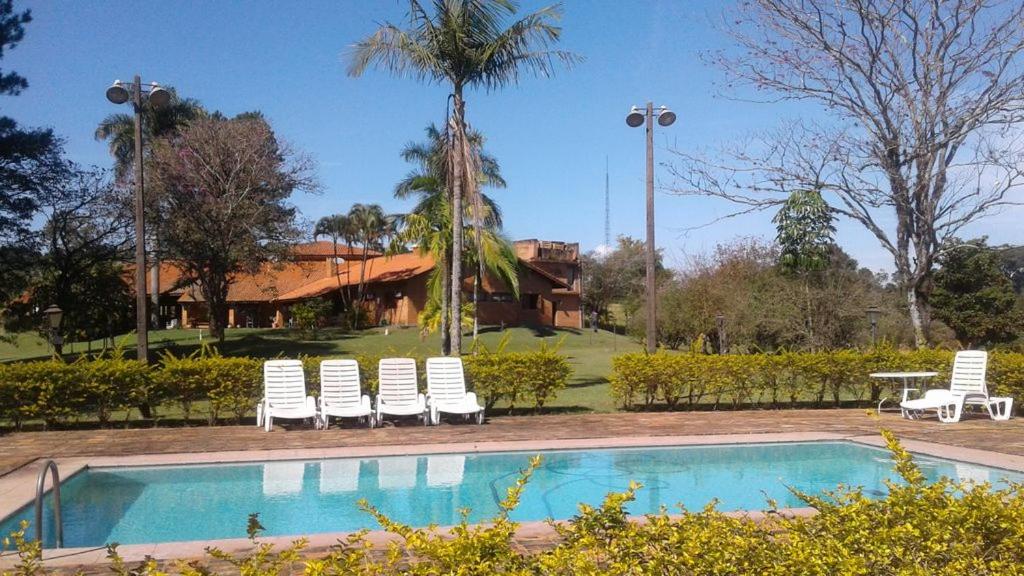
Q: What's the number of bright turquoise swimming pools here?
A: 1